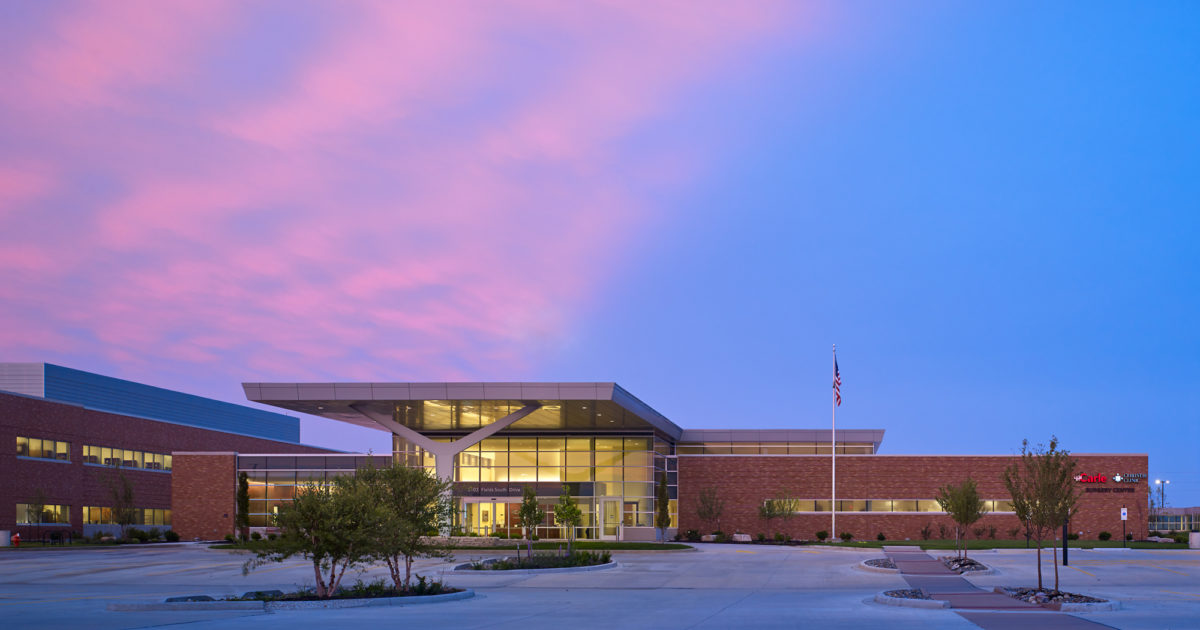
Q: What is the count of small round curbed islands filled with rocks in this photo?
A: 4